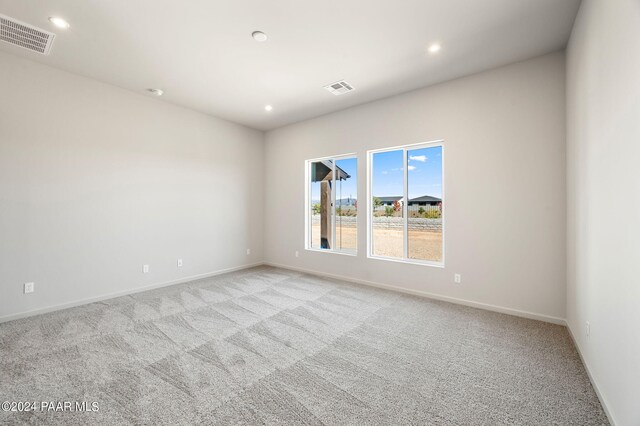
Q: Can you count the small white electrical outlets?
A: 7